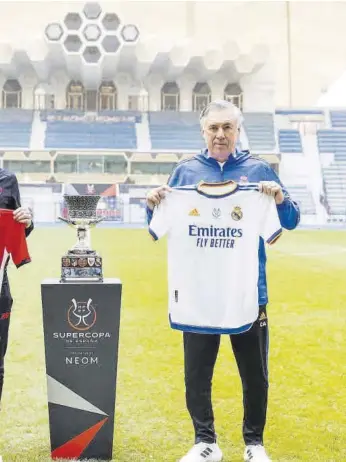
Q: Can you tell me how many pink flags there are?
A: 0